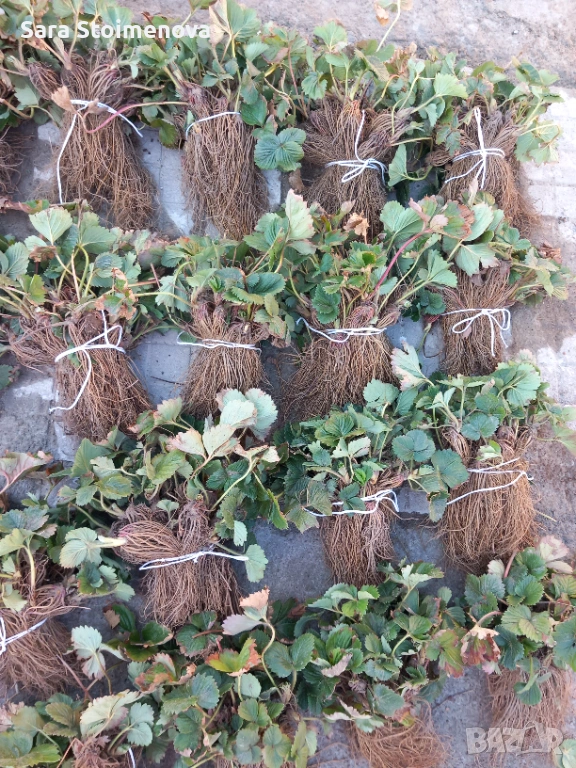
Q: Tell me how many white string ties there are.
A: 13